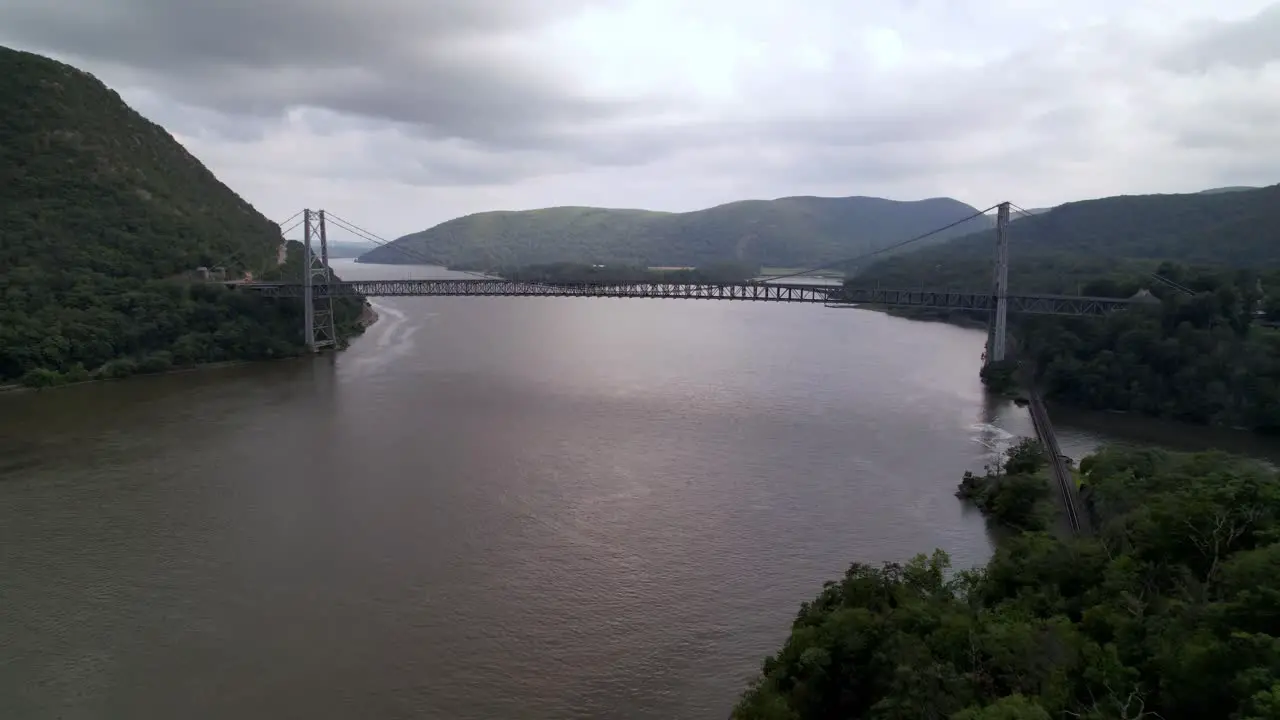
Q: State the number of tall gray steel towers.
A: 2